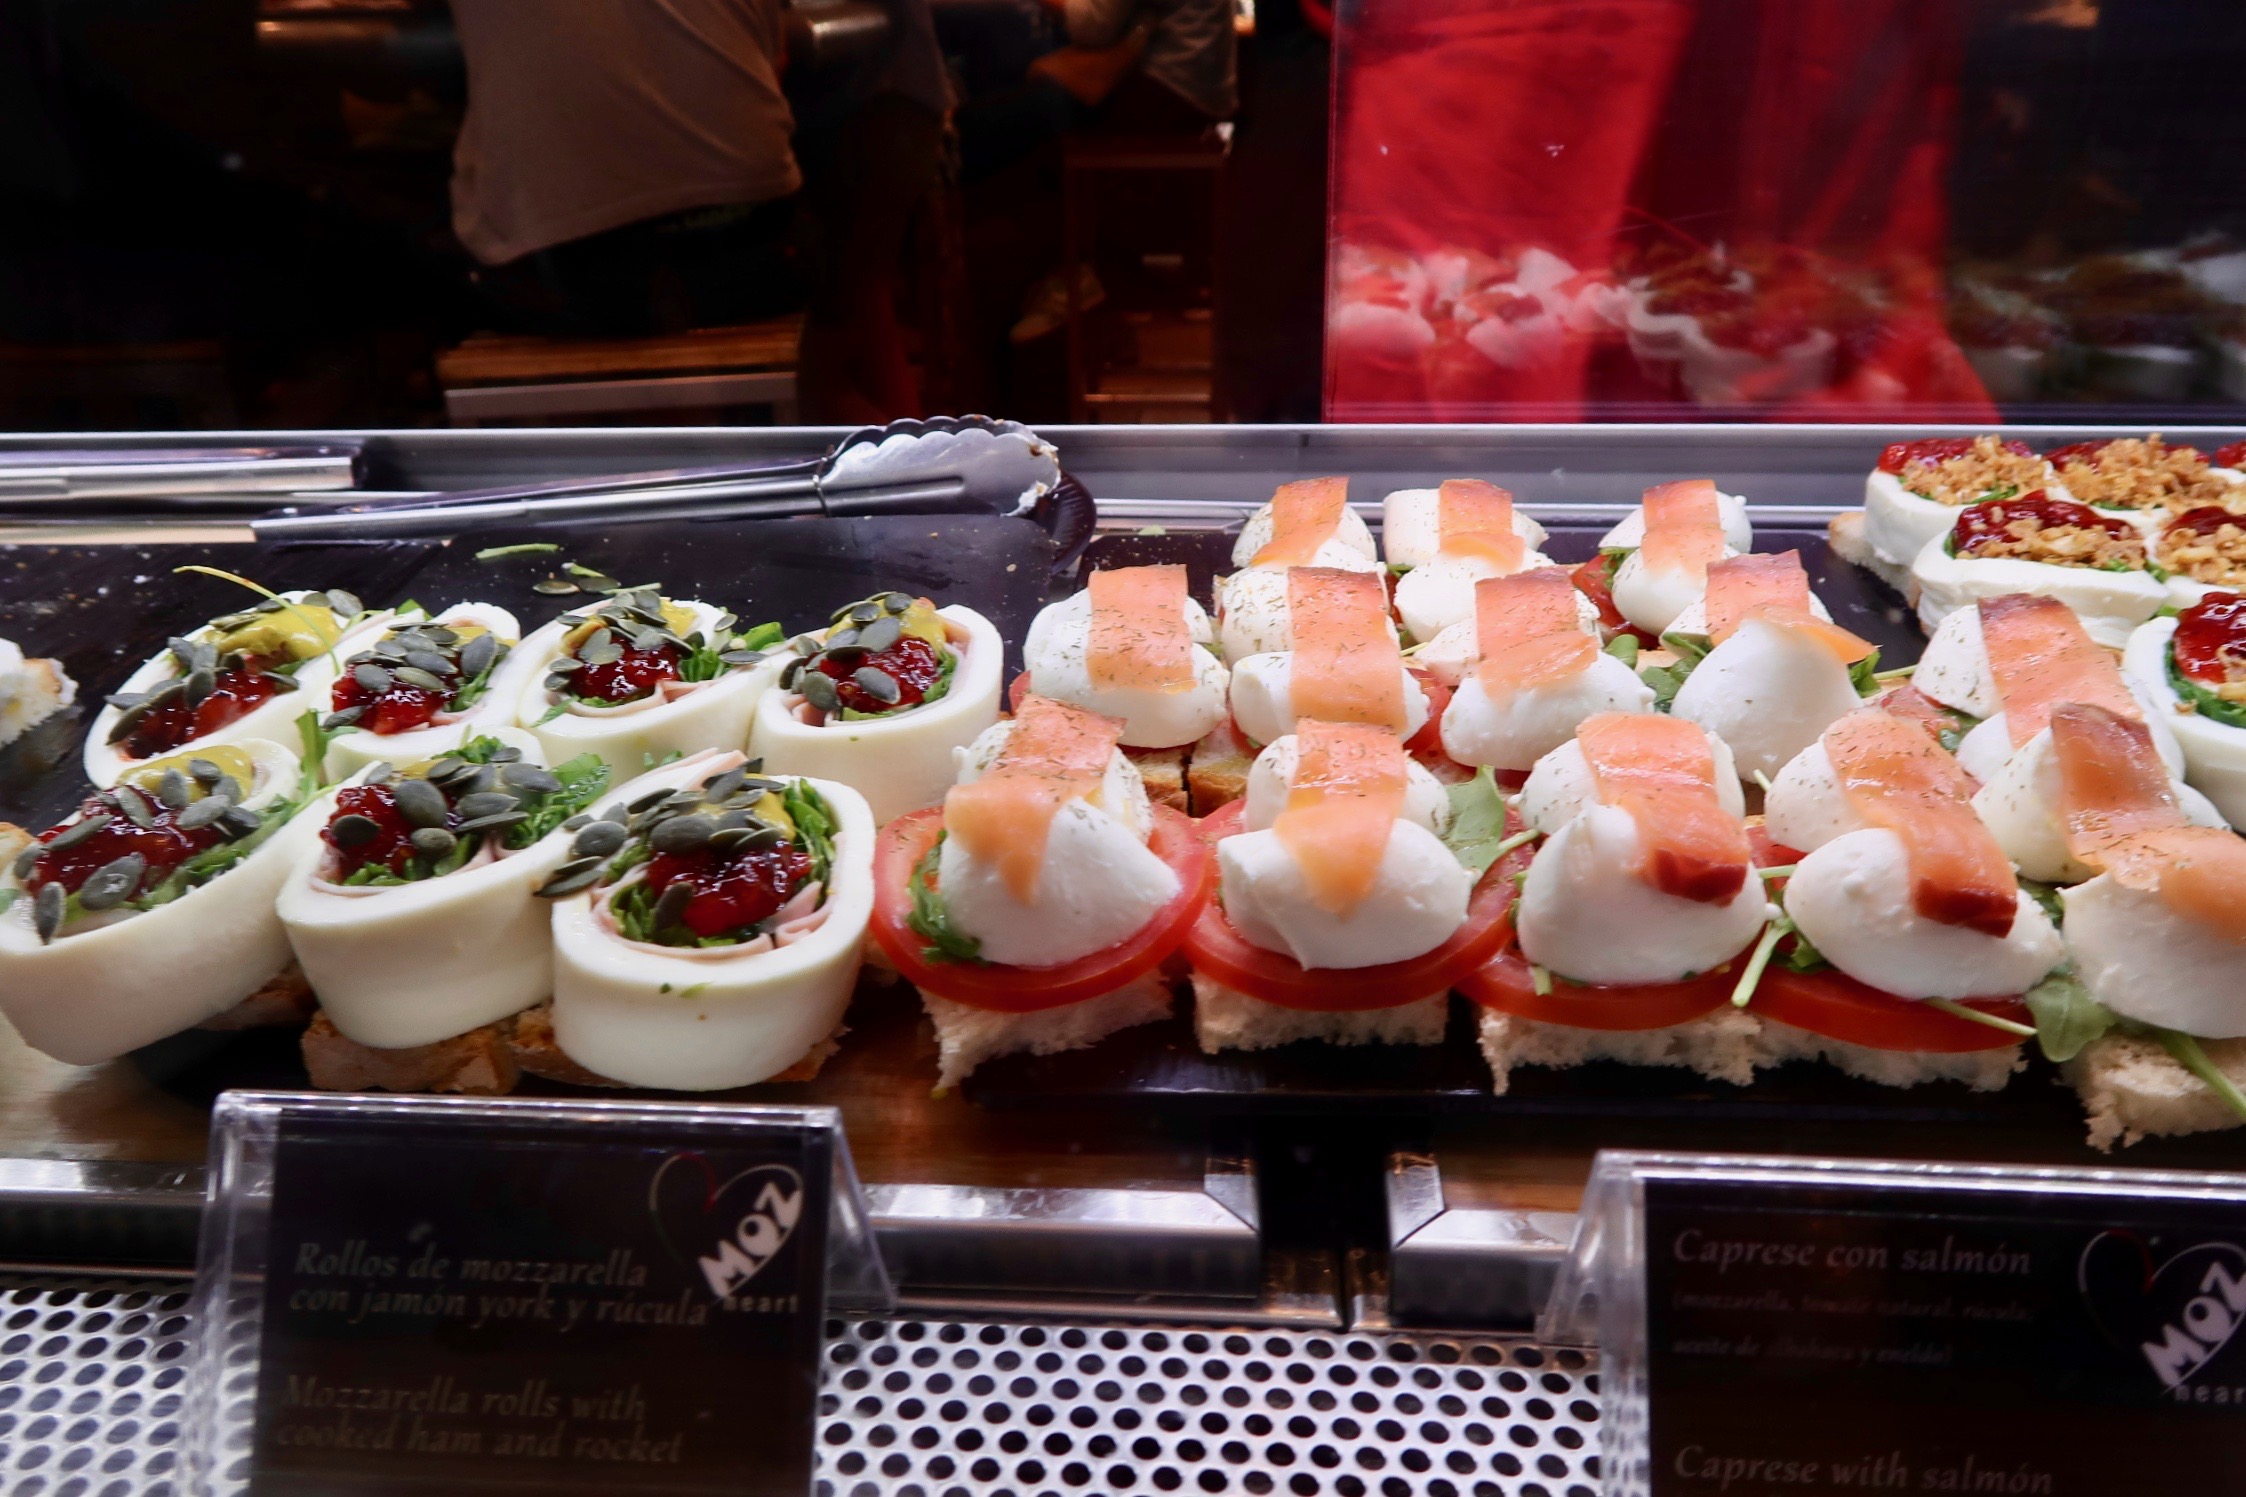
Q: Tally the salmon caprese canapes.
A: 13